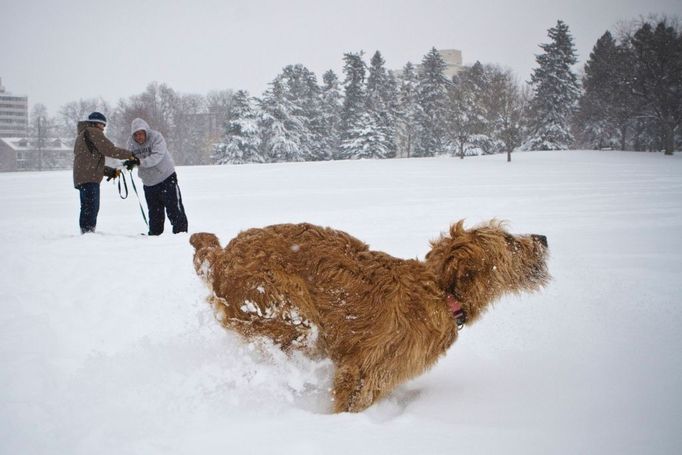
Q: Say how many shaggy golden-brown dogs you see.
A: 1